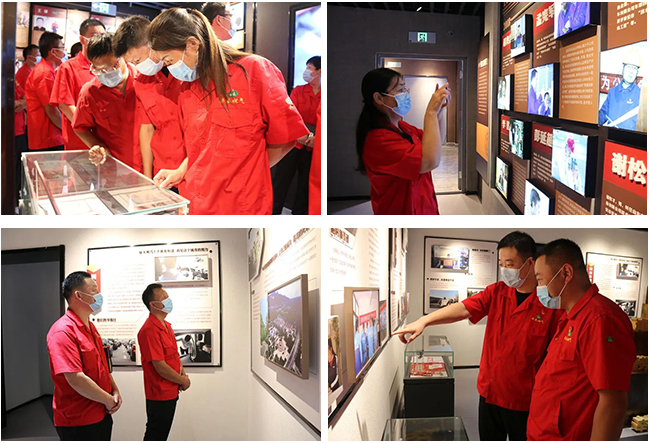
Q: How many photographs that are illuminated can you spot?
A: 9